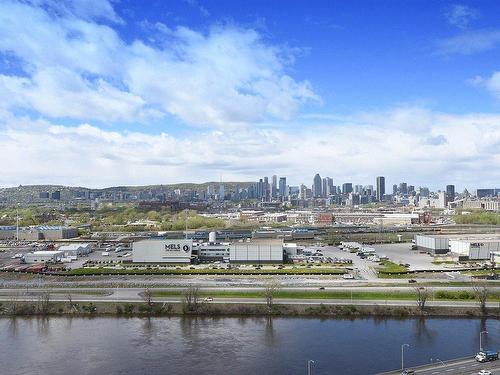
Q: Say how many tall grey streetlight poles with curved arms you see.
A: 3